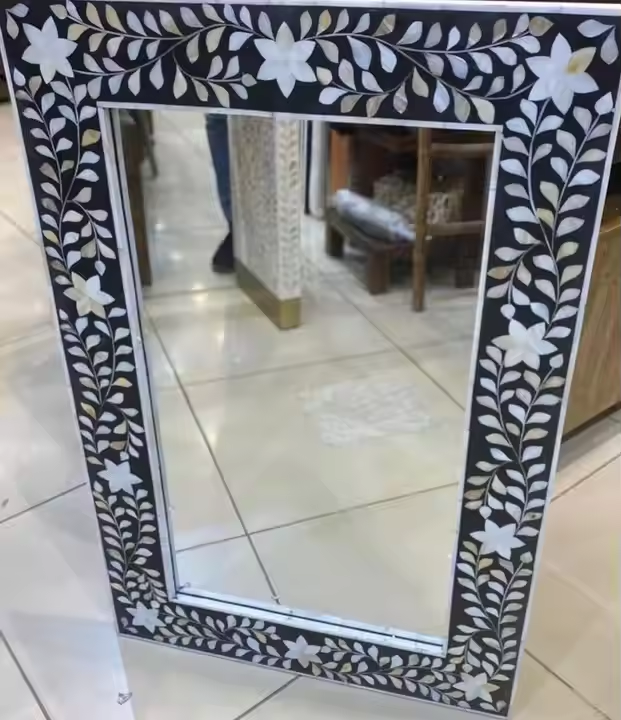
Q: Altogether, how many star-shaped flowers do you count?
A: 10